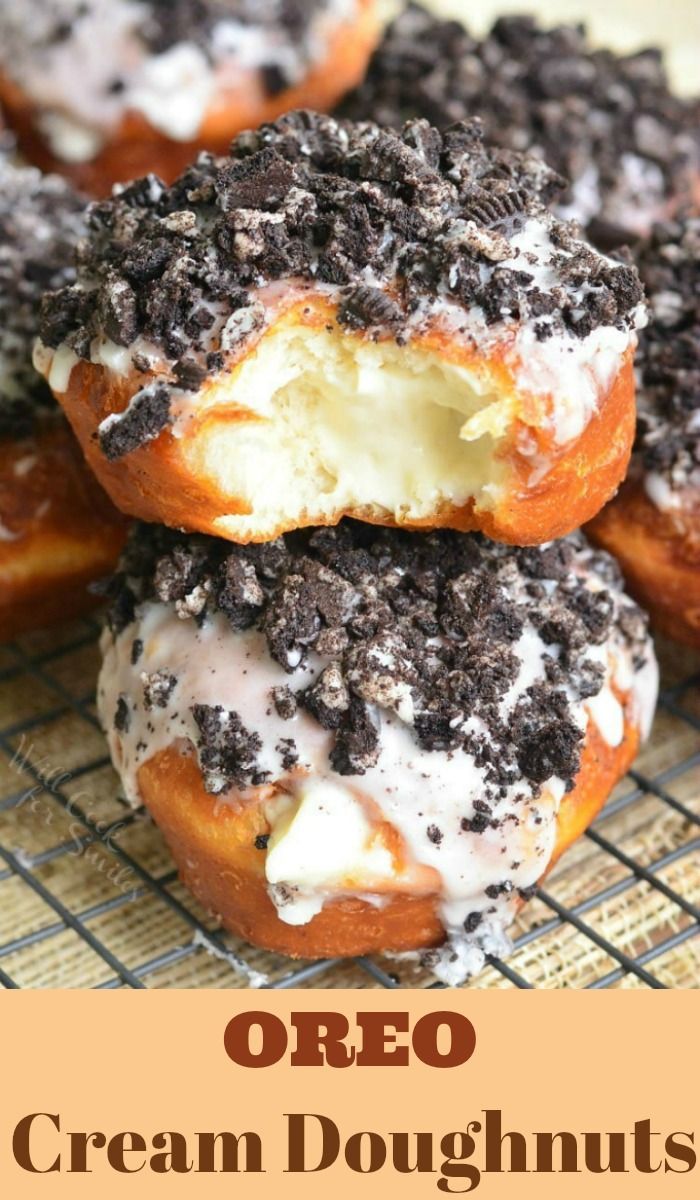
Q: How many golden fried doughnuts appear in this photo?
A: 6